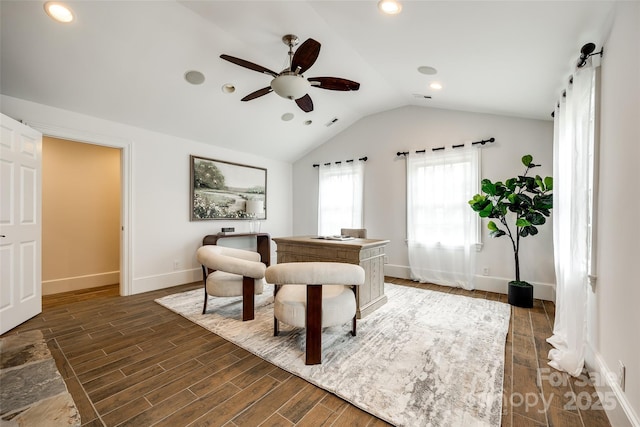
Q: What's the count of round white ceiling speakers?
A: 3